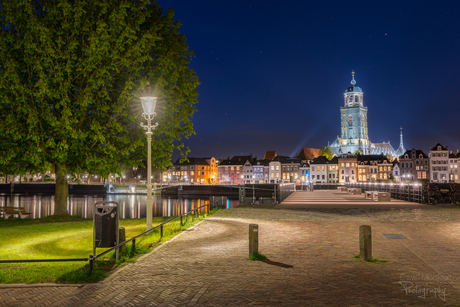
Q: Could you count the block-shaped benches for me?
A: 3